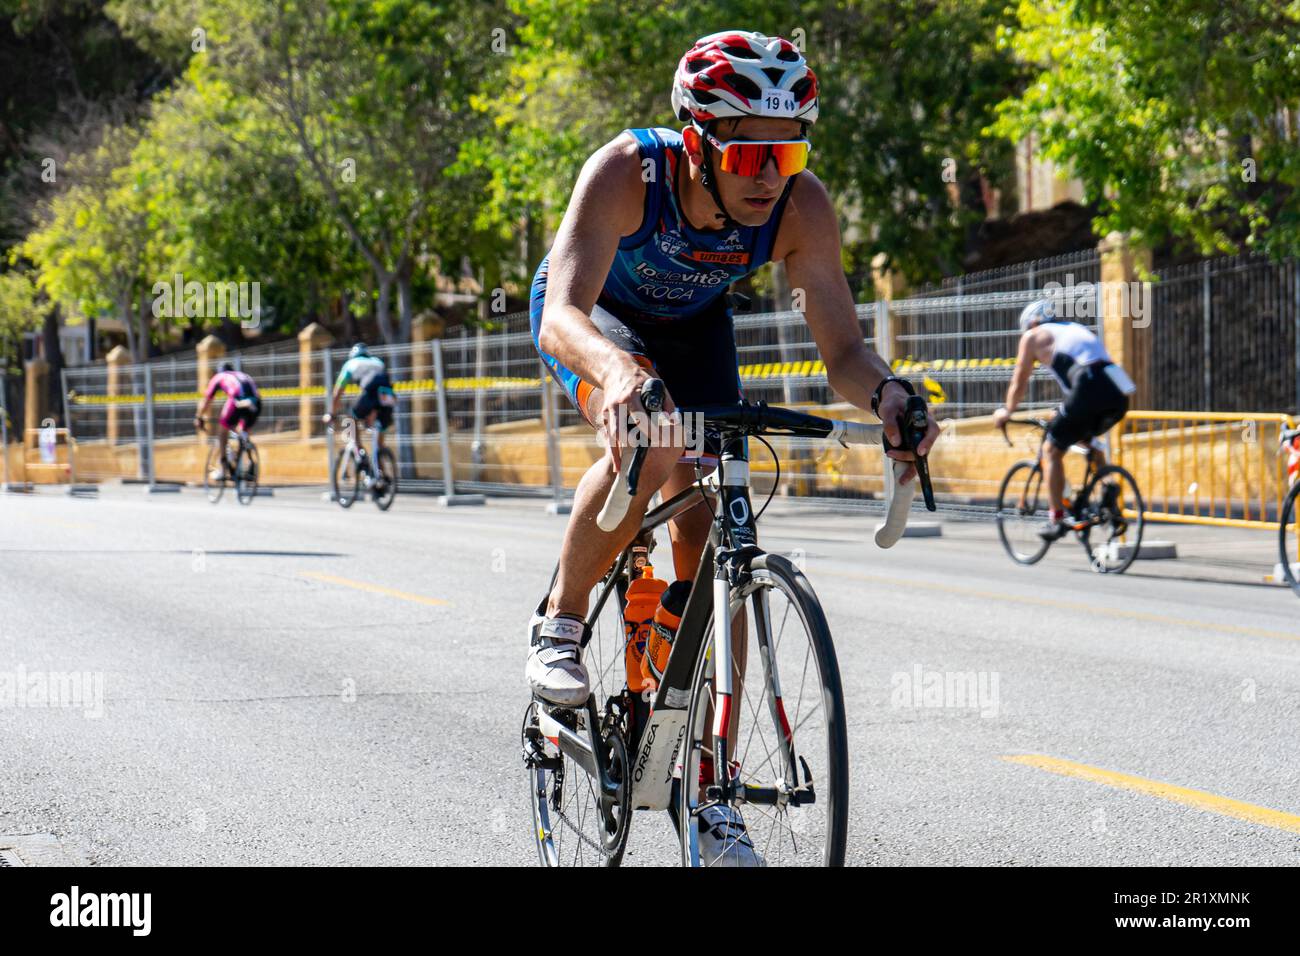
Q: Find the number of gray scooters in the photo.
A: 0